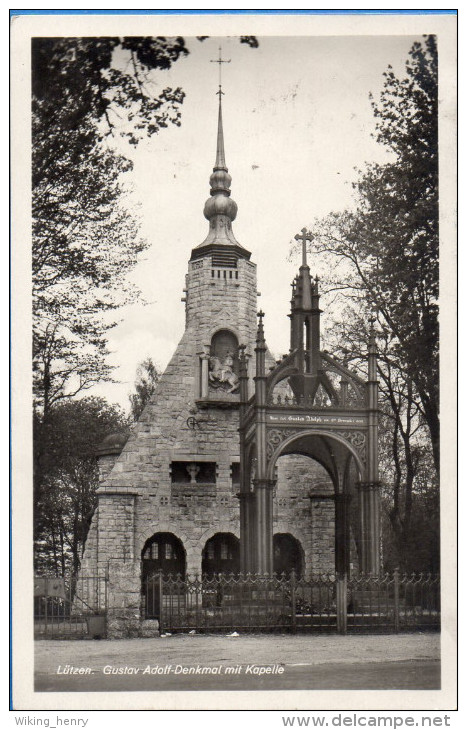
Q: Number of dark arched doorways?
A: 3